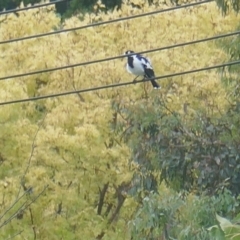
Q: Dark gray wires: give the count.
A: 4